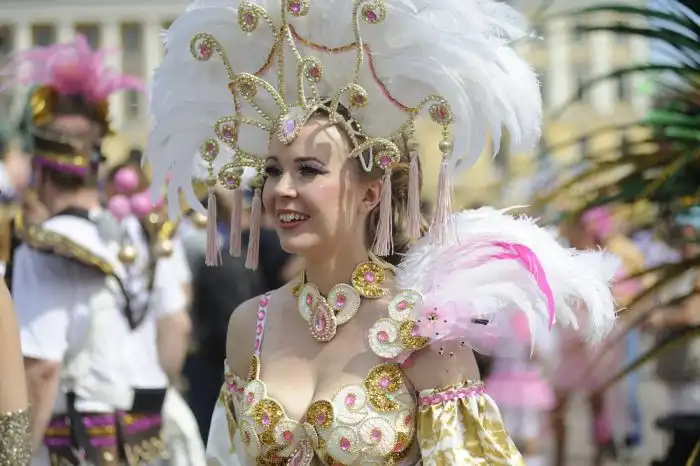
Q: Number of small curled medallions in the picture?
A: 12